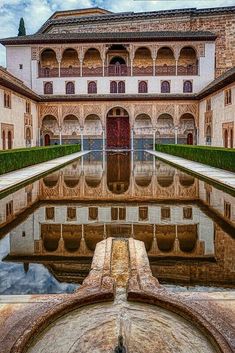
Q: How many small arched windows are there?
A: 8